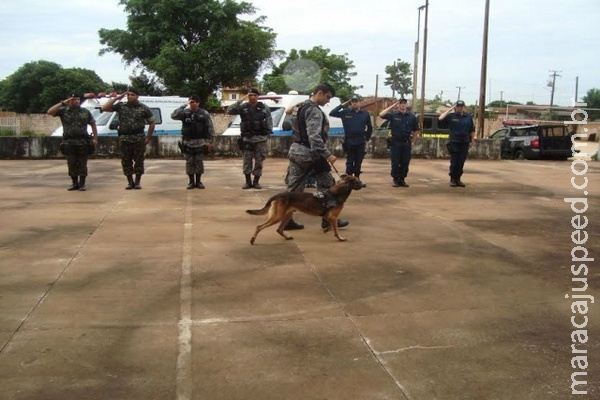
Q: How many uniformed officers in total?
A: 8